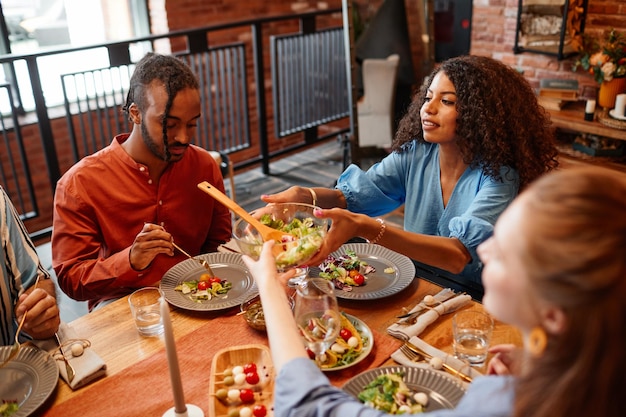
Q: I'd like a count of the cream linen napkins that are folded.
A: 3